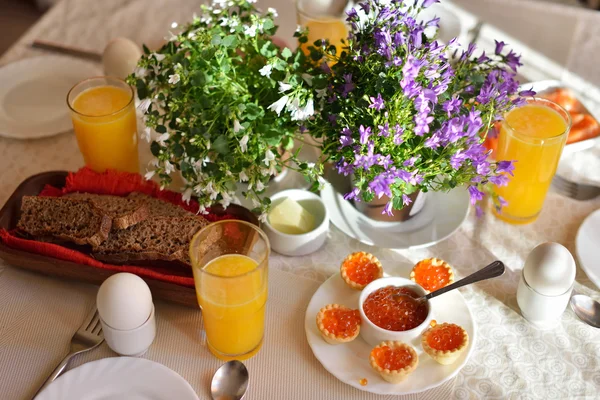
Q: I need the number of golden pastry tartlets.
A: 5